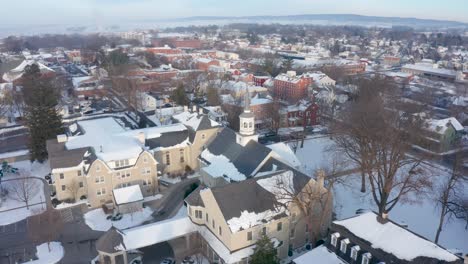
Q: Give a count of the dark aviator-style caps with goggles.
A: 0